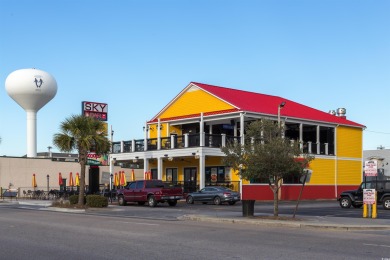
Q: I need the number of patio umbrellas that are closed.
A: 10